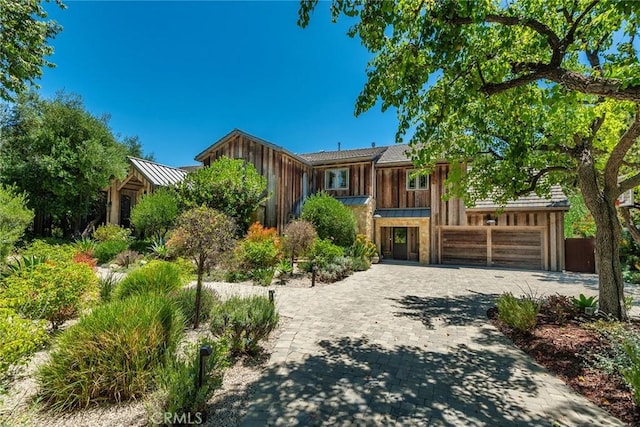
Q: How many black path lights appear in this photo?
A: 3